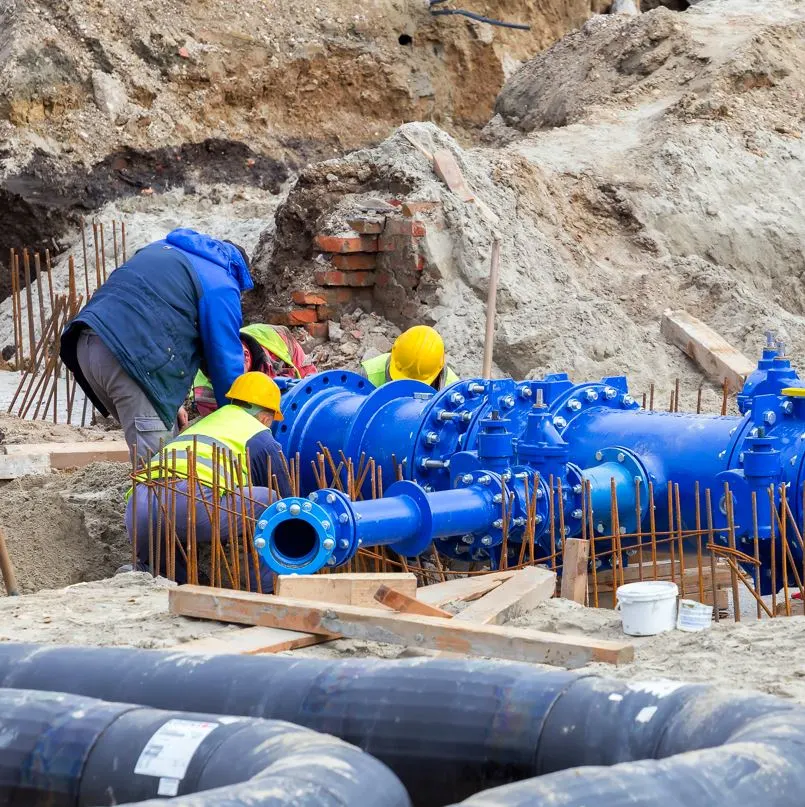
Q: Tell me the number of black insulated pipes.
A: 2